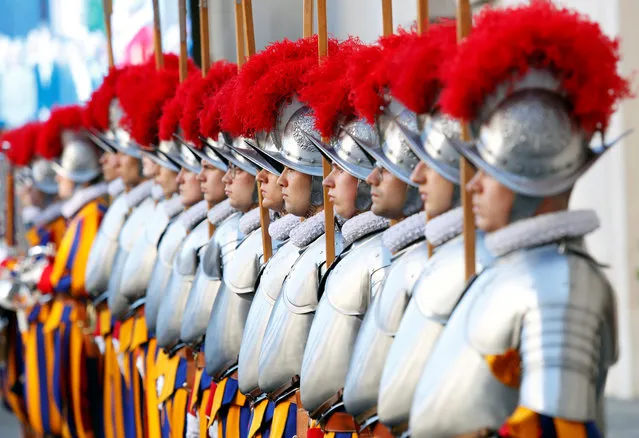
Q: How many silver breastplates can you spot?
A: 13